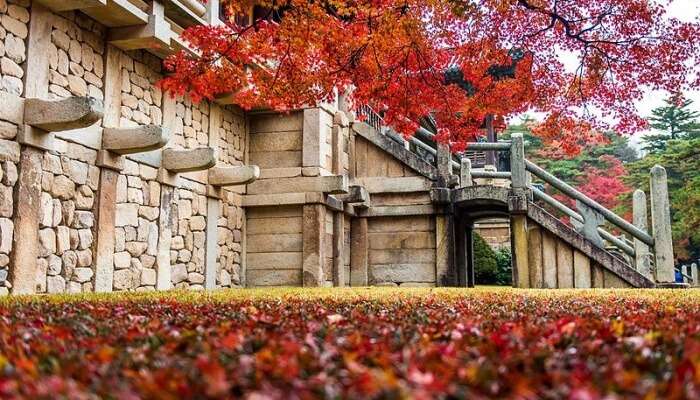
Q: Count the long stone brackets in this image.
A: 4